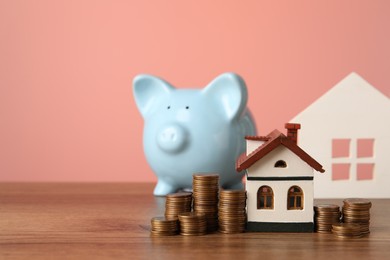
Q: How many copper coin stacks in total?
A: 8